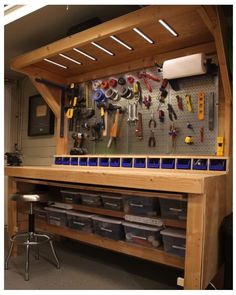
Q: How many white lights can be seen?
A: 7